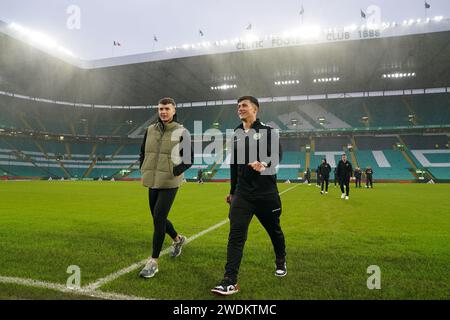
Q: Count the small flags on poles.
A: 7